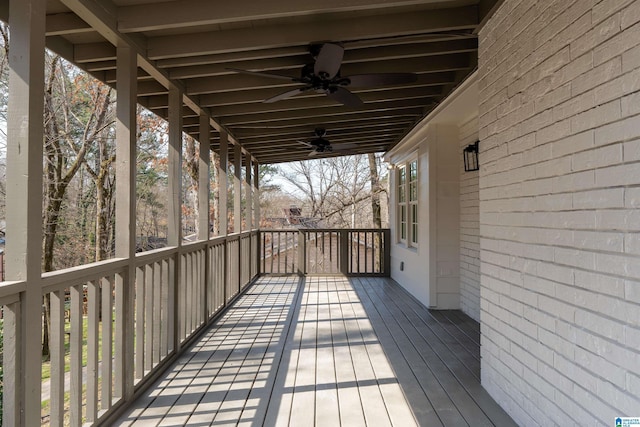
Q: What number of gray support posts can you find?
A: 8